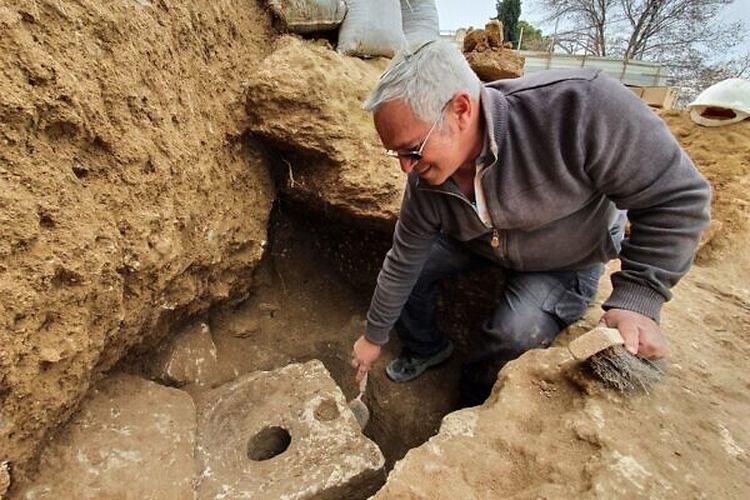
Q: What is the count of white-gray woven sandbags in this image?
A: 3